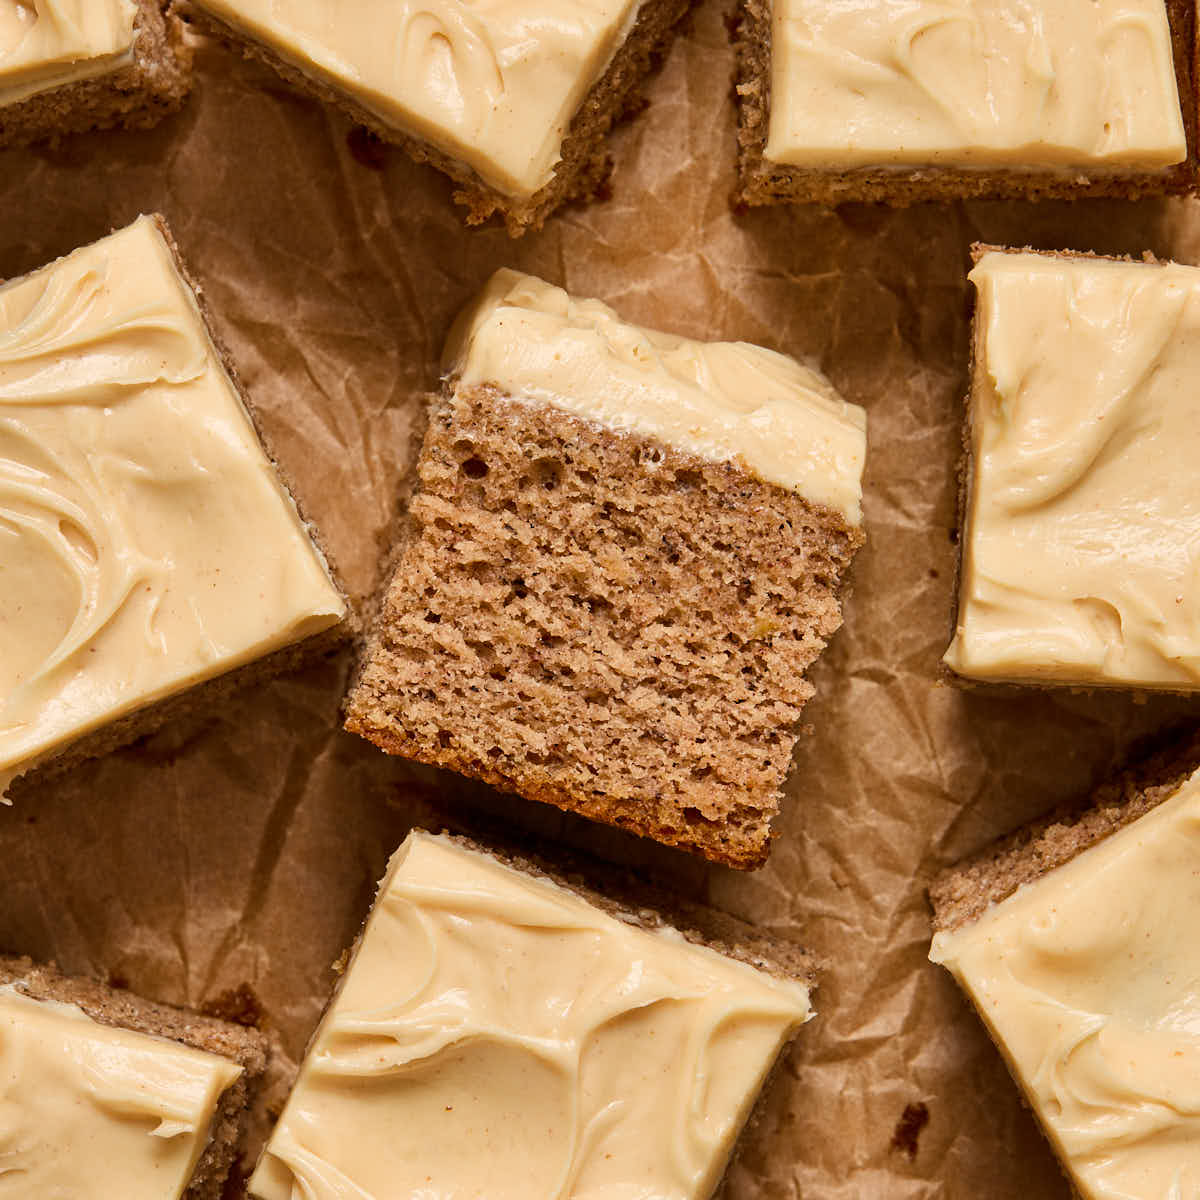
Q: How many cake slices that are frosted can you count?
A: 9